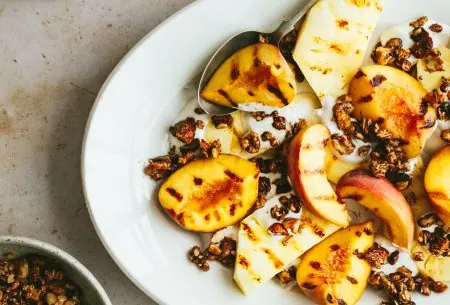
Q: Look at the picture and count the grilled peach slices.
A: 7